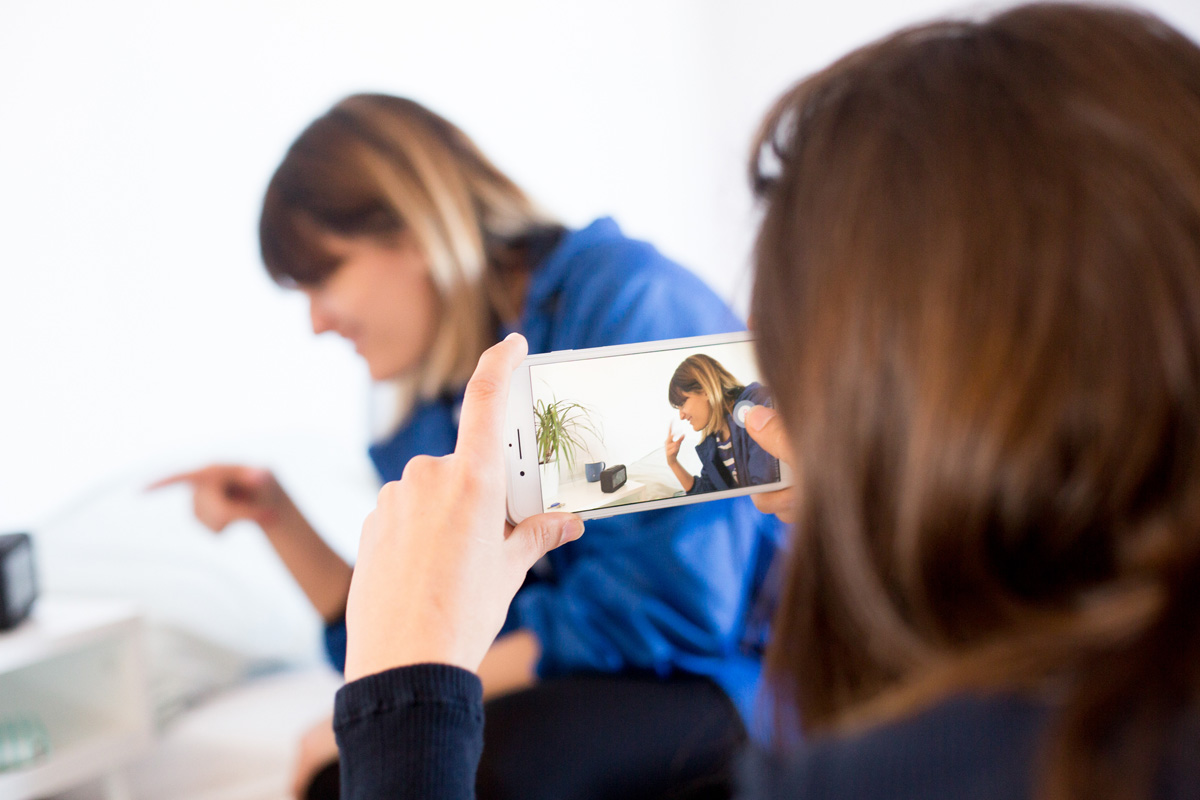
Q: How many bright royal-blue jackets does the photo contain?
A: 1